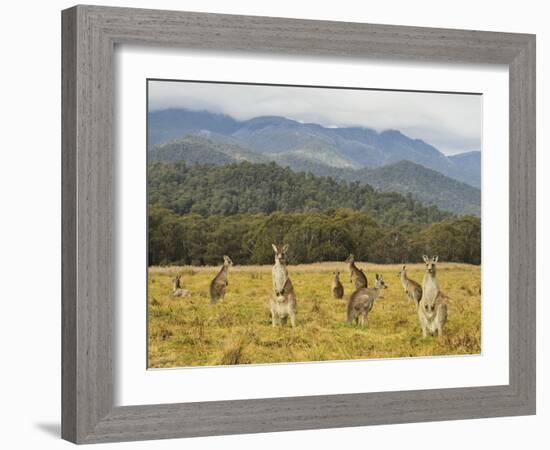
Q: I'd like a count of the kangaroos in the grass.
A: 8